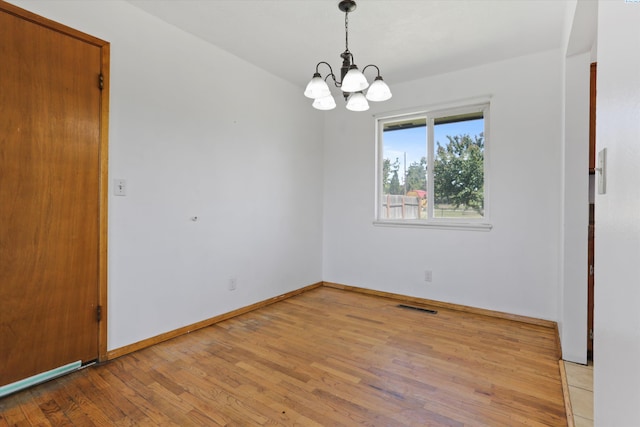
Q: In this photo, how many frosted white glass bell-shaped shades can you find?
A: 5